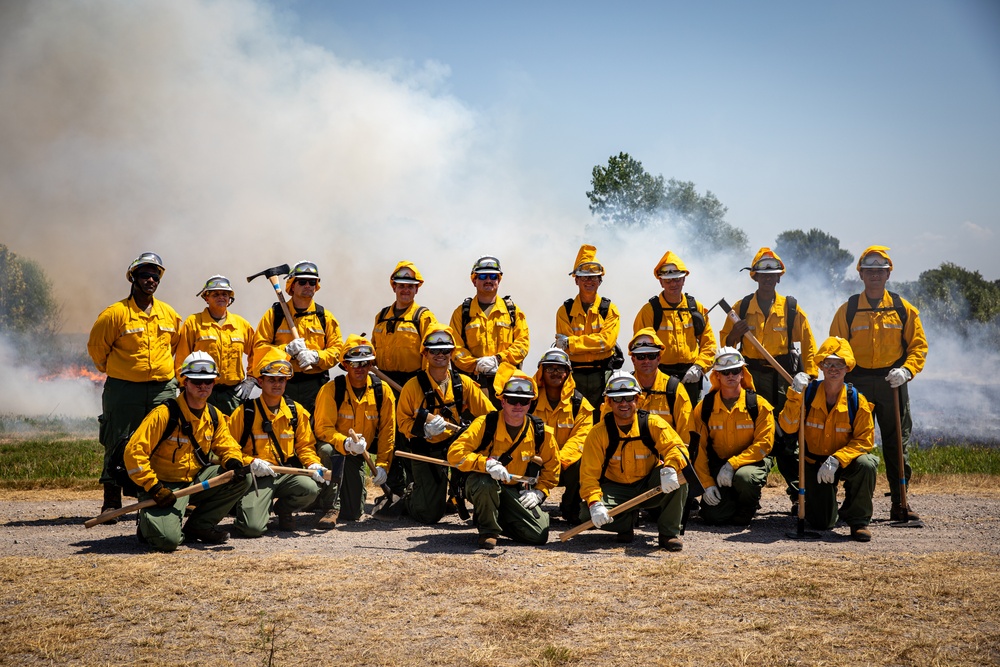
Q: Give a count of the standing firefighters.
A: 9